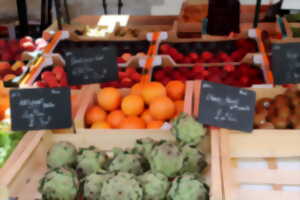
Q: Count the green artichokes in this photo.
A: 12